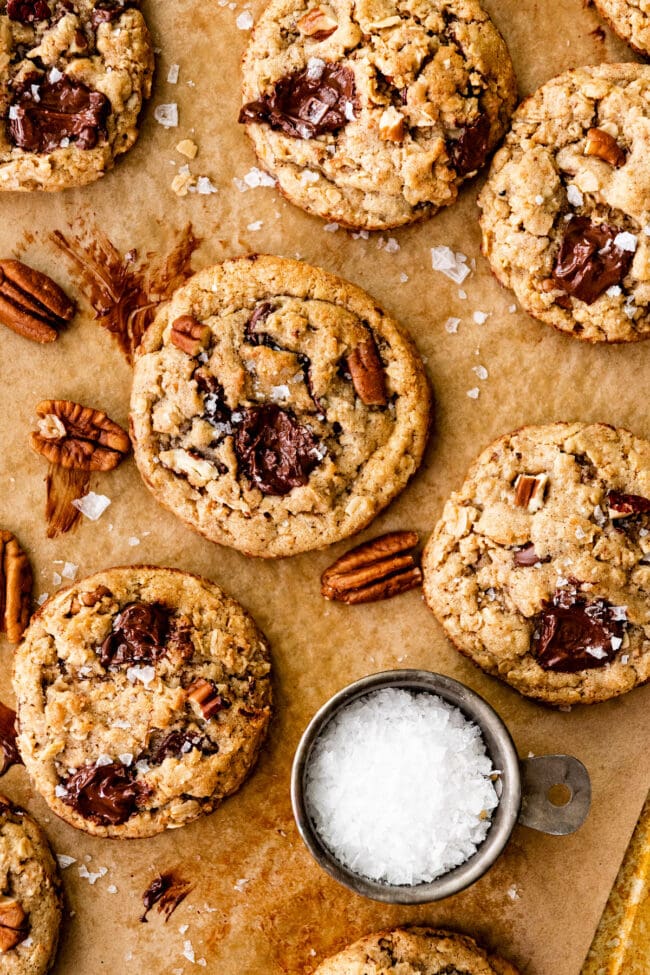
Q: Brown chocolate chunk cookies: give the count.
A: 9